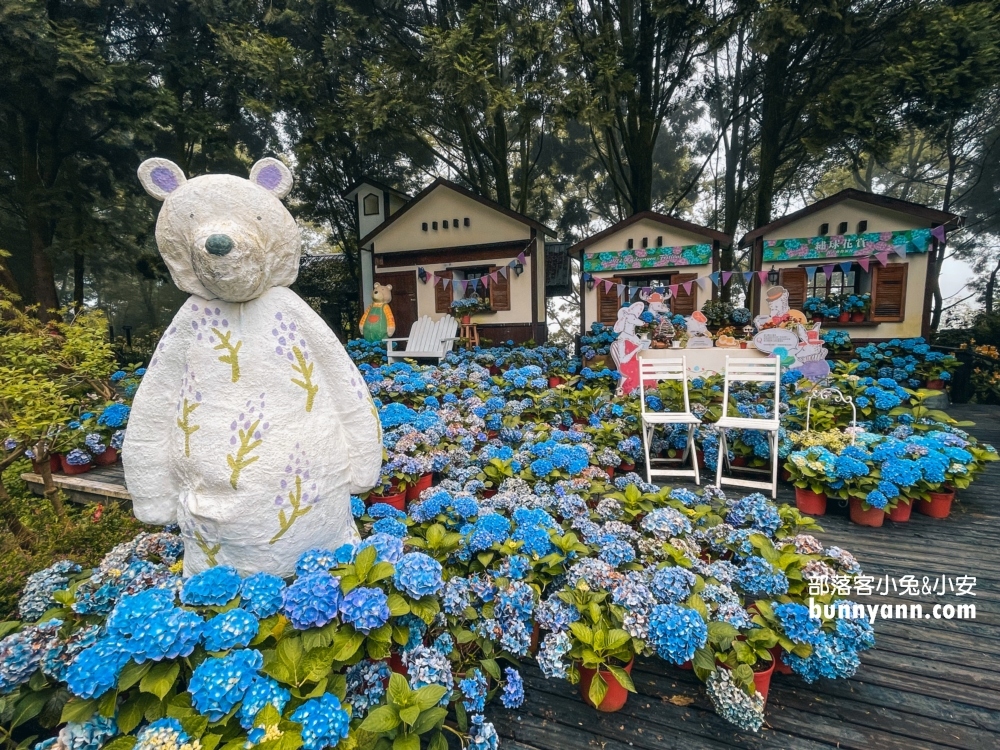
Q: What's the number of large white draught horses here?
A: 0